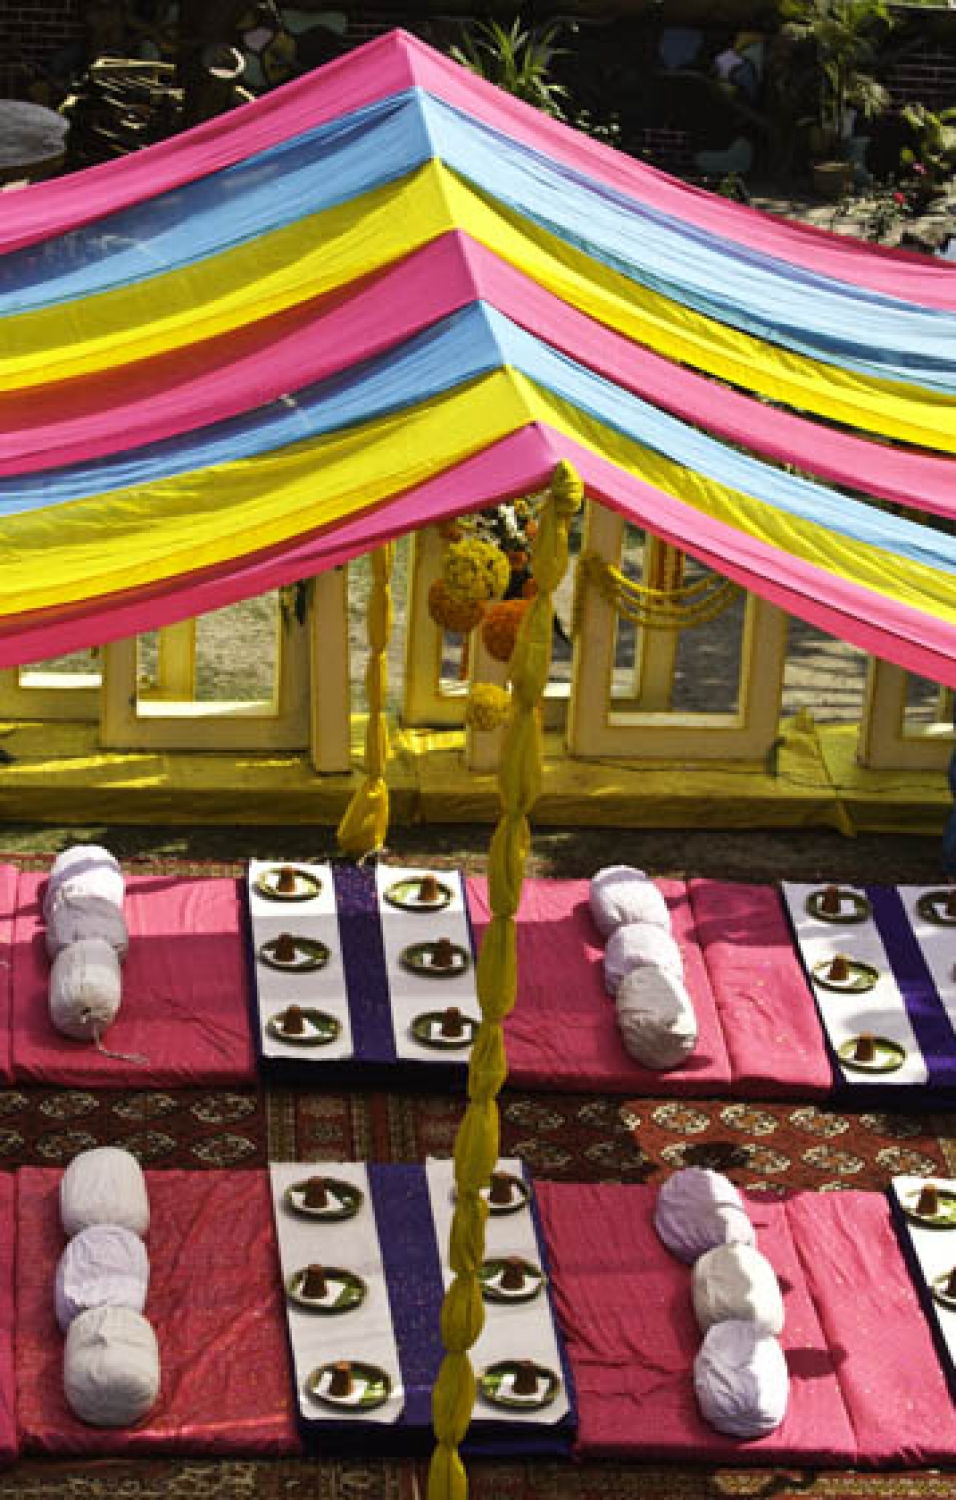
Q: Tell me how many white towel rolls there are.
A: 12